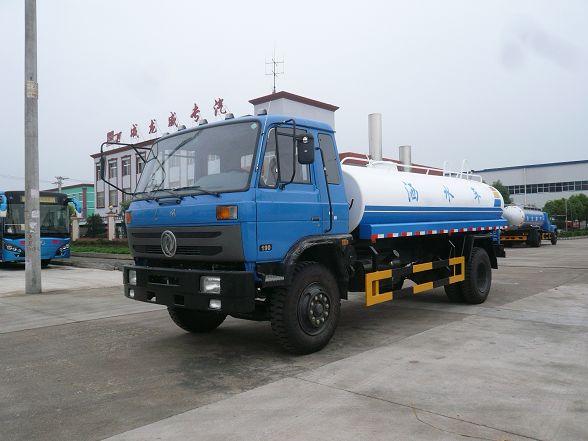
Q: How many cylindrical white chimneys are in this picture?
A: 2